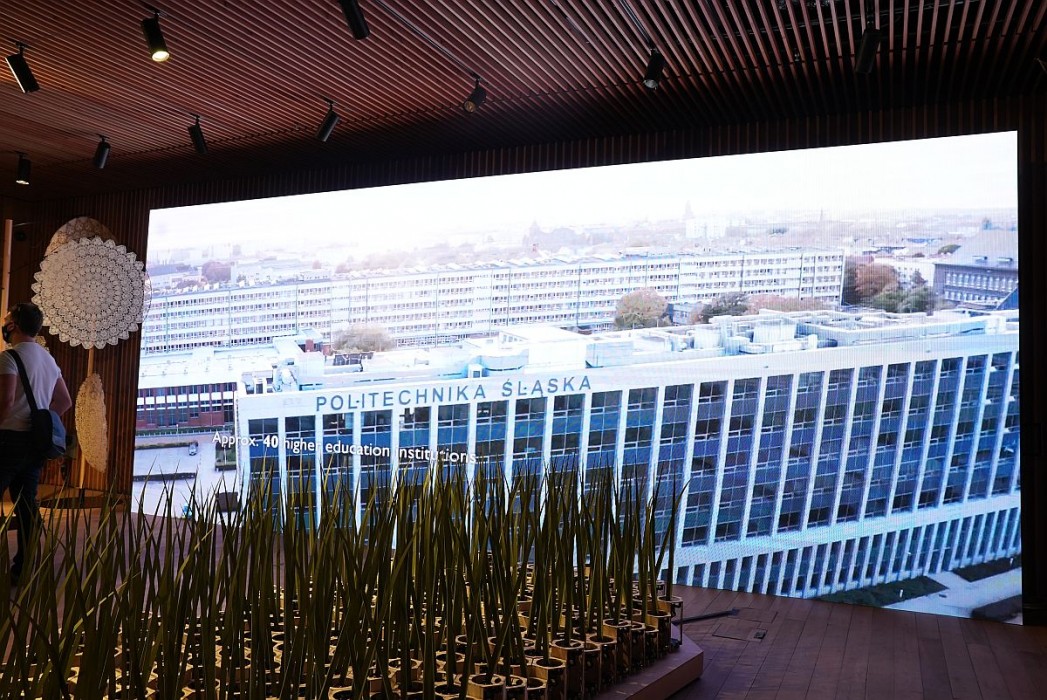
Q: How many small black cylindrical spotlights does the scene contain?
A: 10